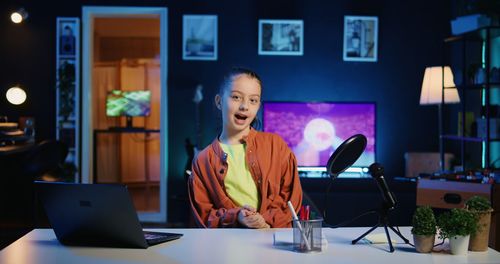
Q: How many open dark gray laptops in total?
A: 1